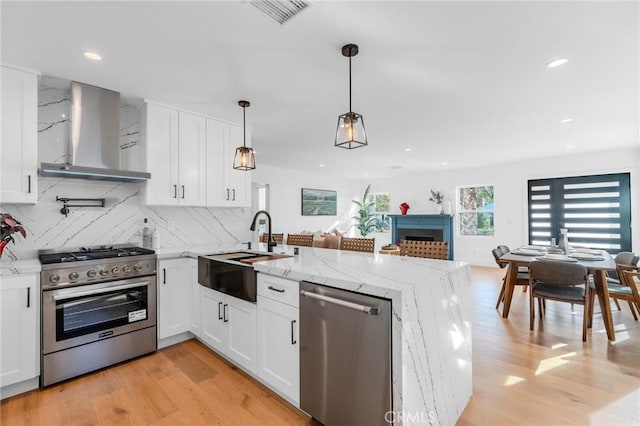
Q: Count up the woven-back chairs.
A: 4